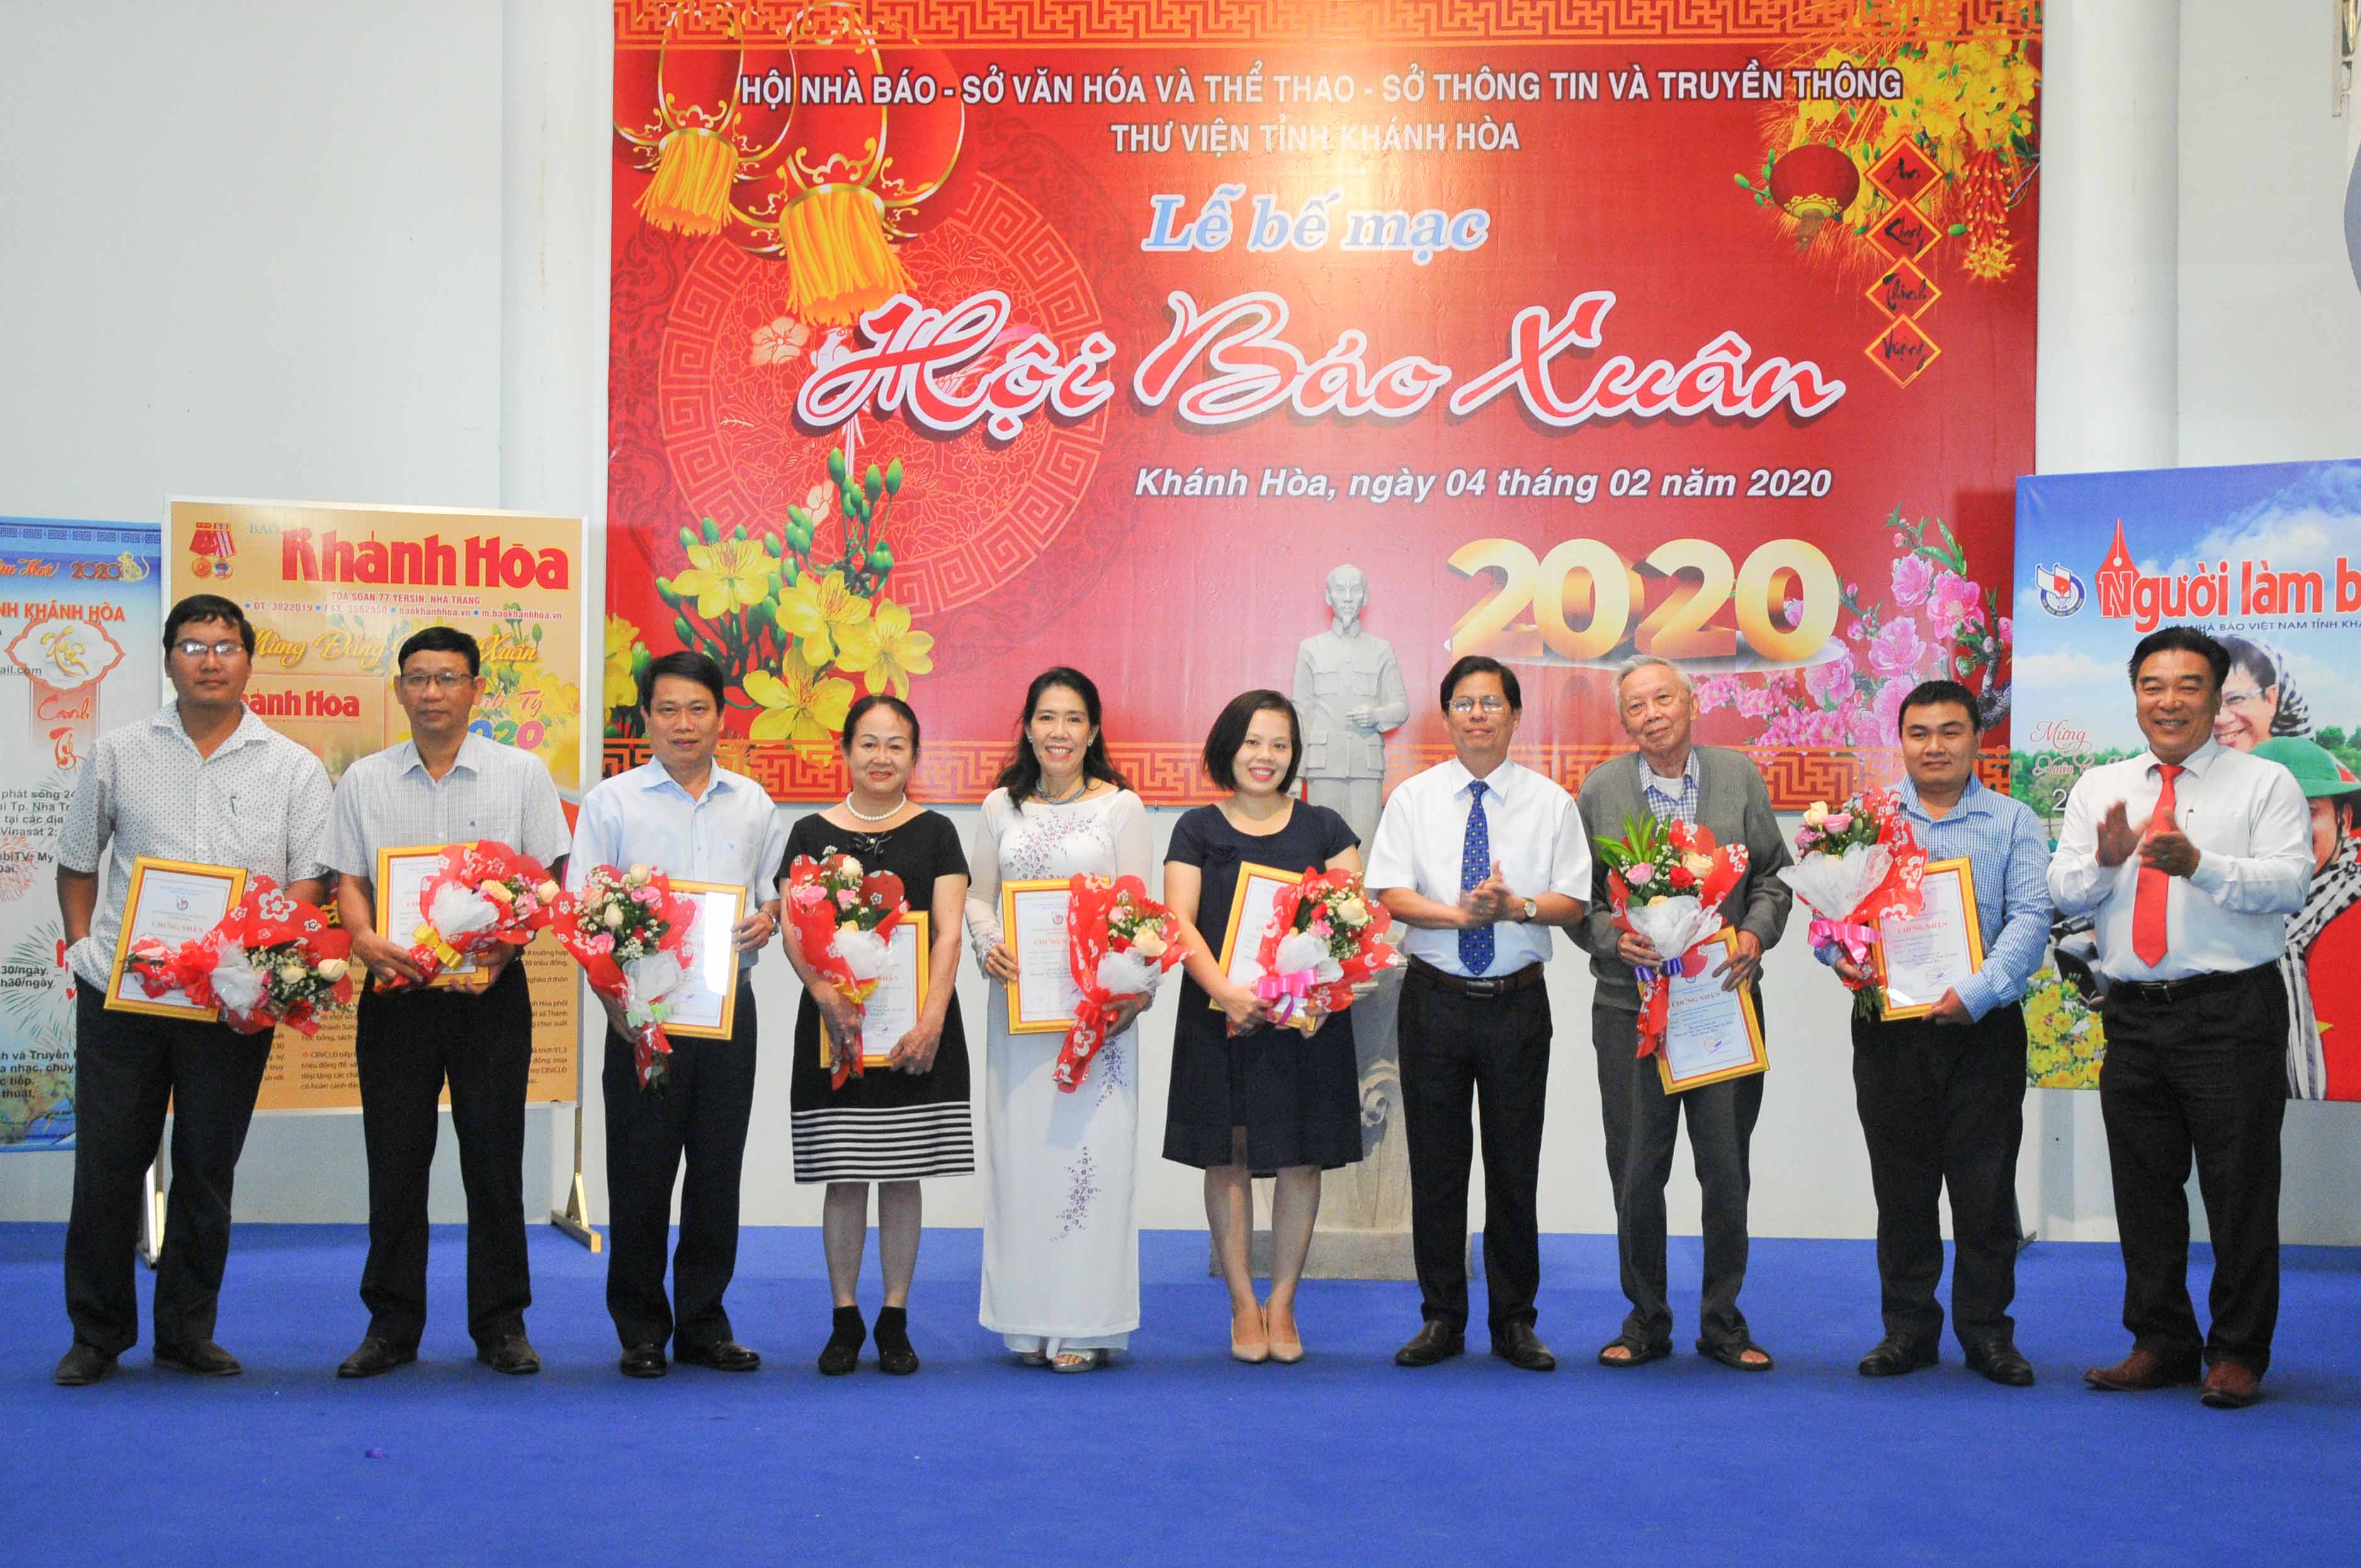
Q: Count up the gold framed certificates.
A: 8